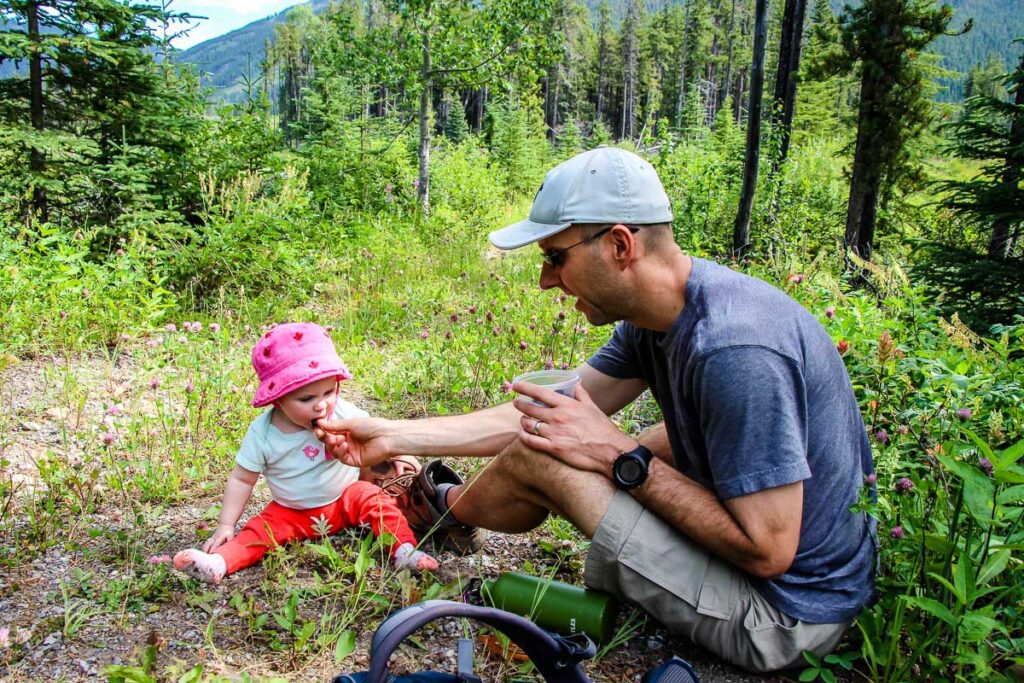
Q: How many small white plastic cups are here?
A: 1